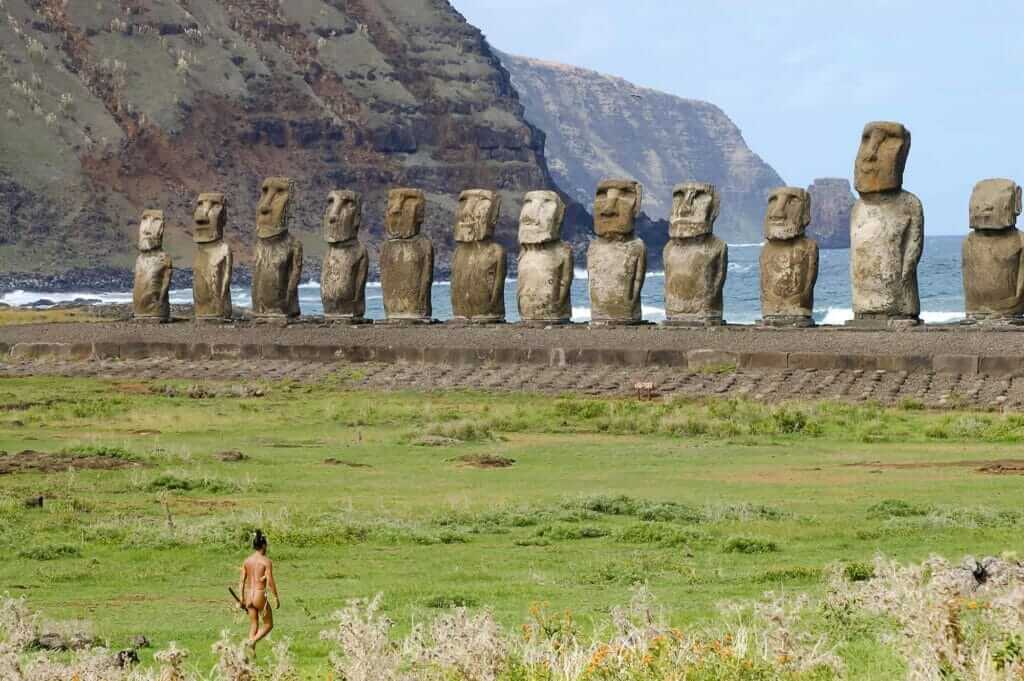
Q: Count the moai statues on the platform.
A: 12